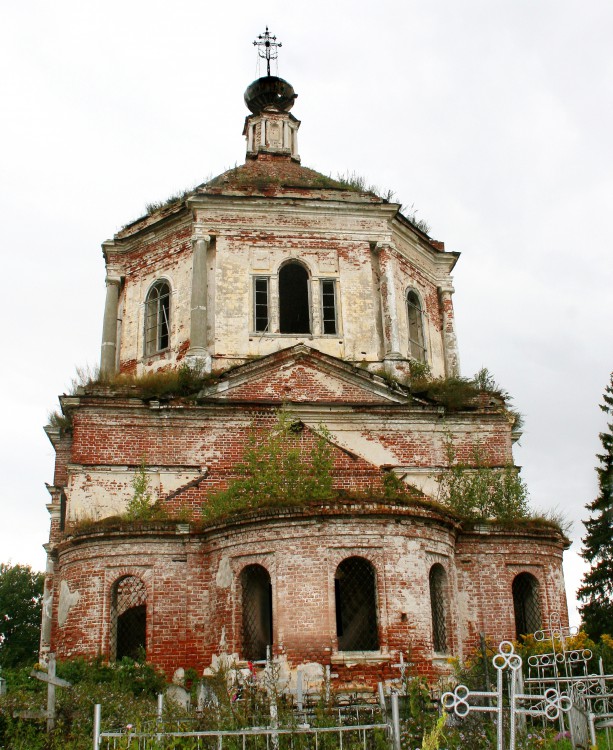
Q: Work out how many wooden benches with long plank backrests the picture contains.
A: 0